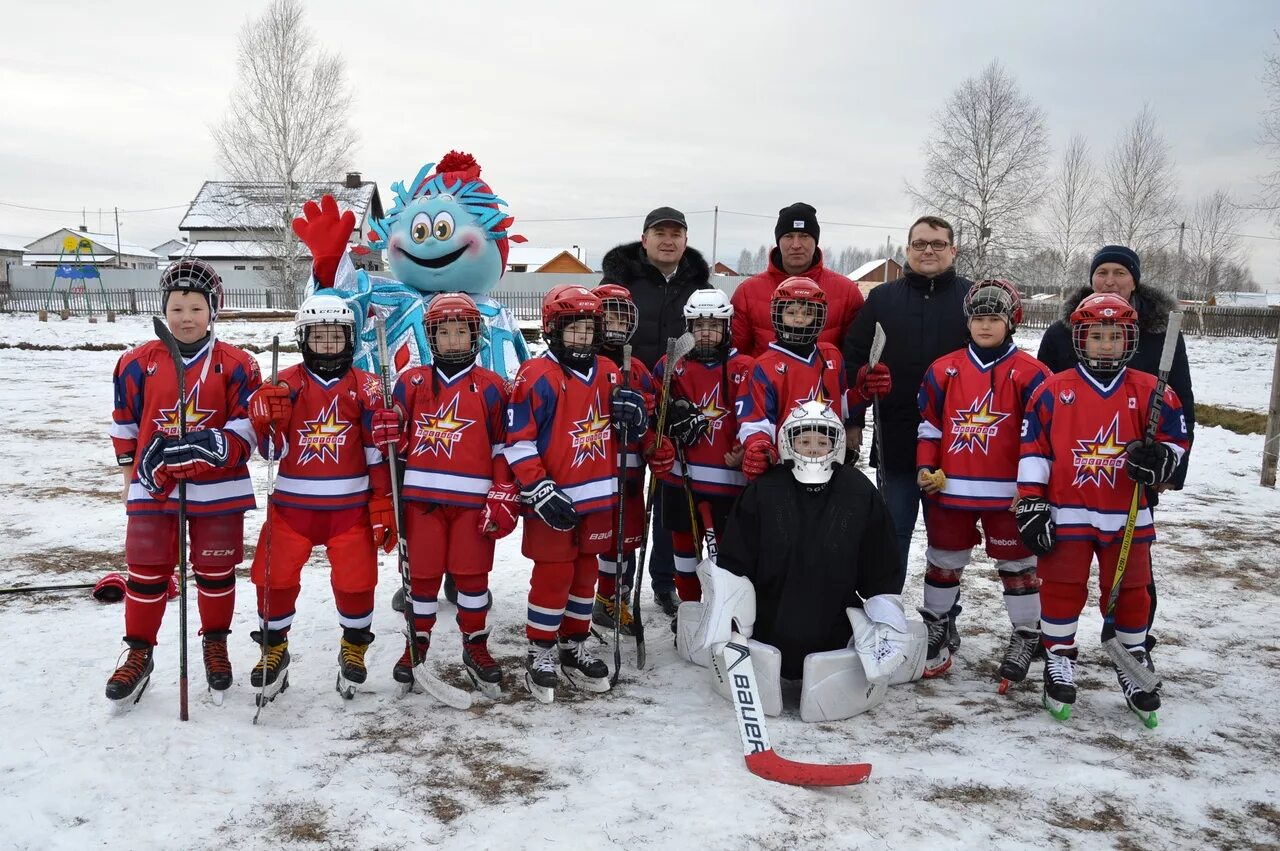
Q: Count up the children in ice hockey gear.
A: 10